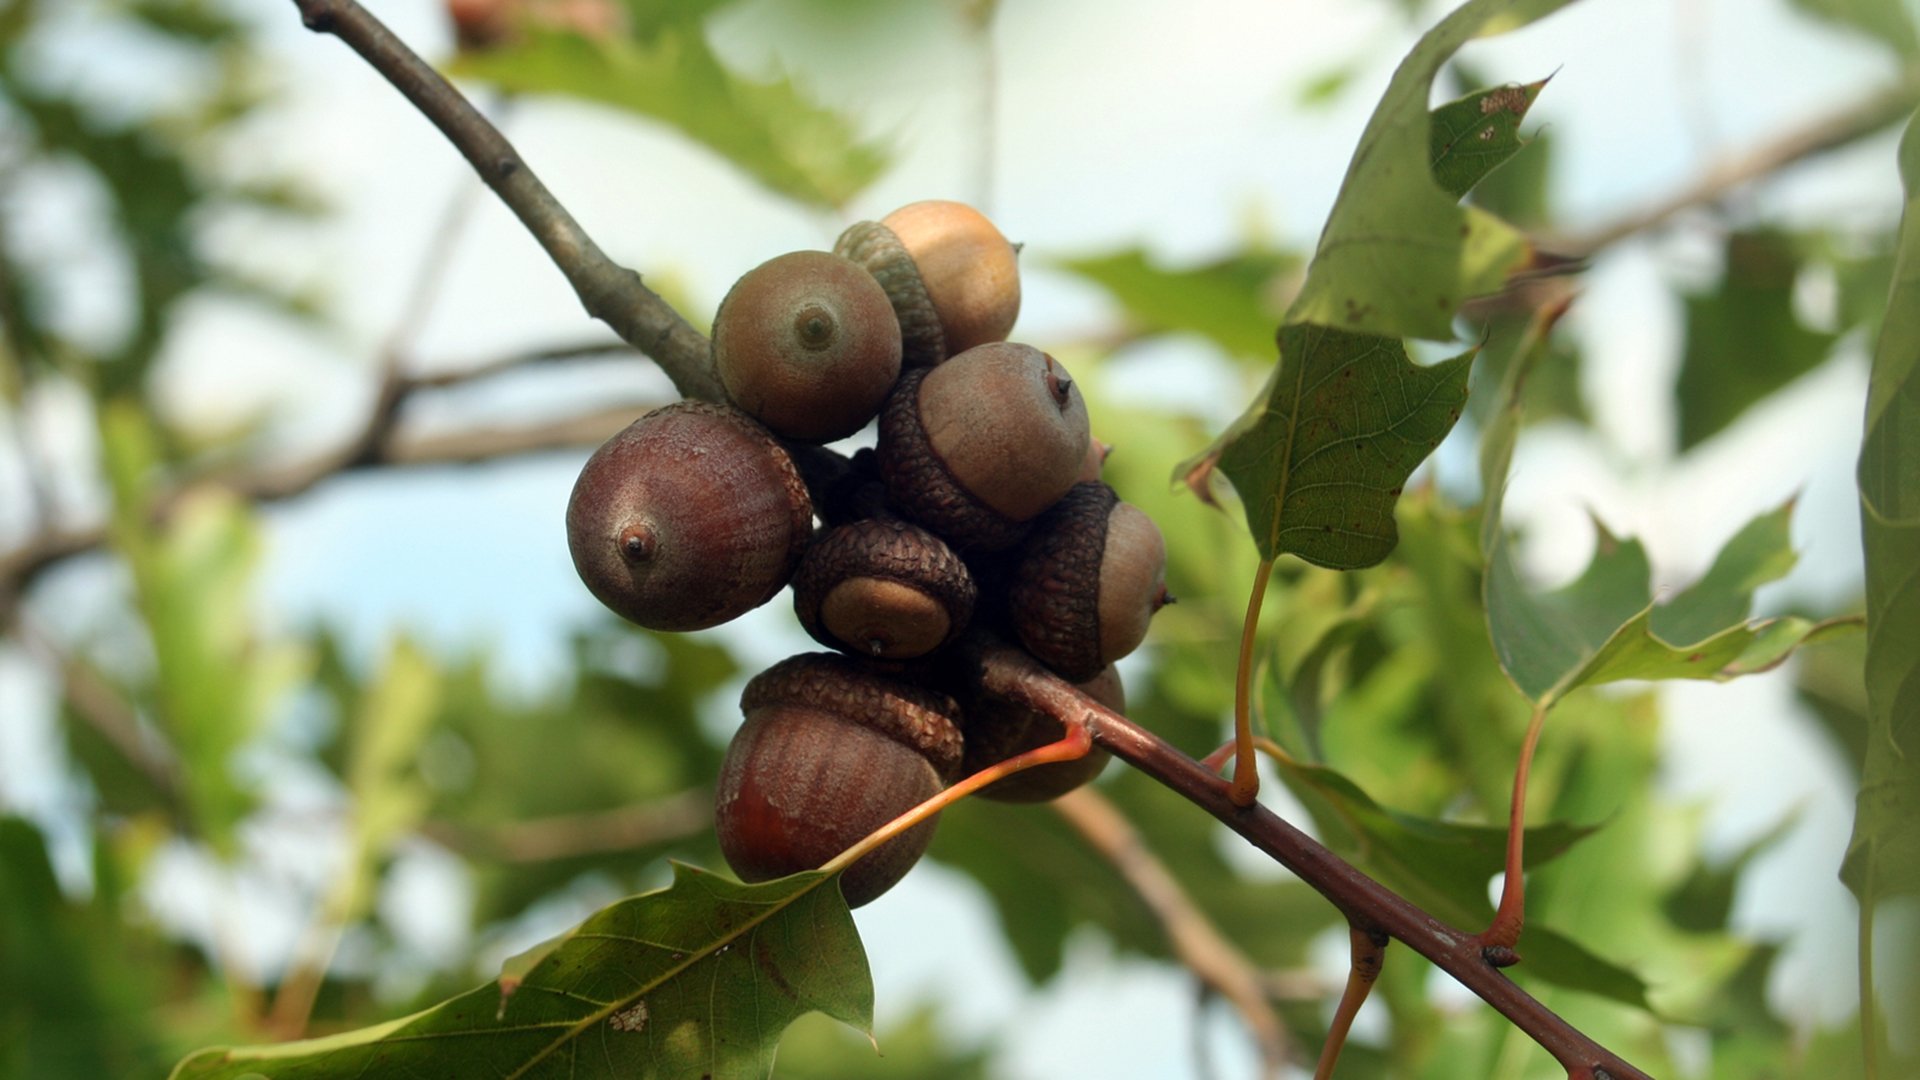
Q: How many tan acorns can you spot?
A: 1